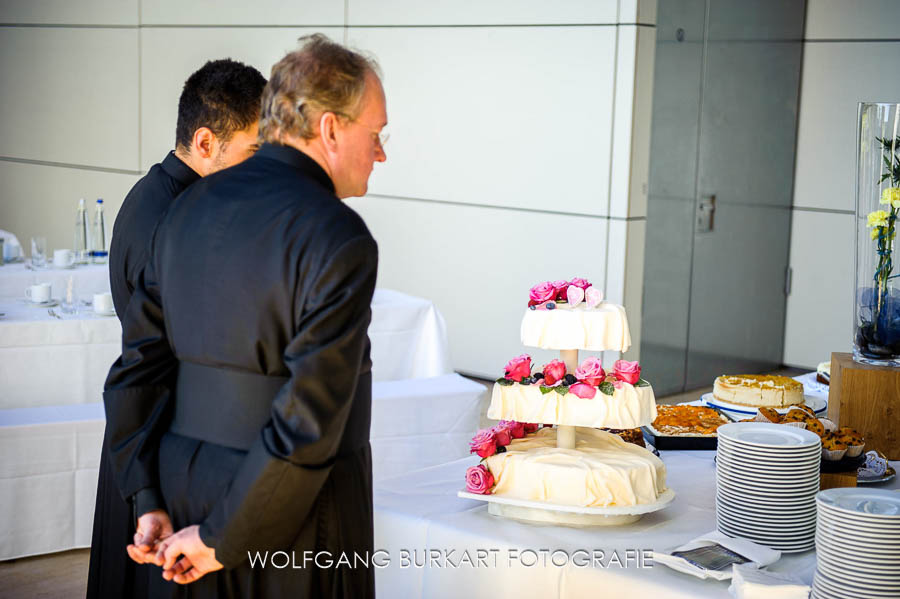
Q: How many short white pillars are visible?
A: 2